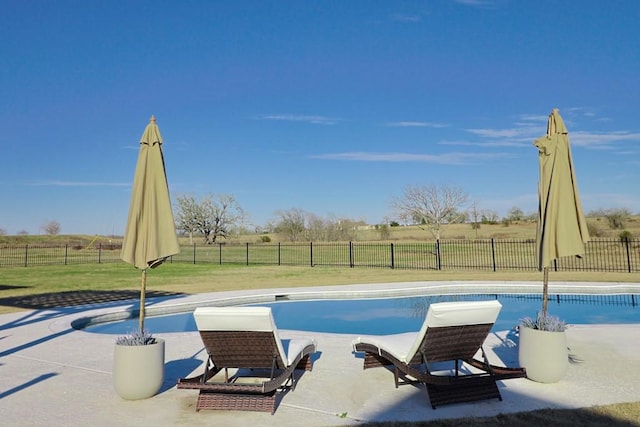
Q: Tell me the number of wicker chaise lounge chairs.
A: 2